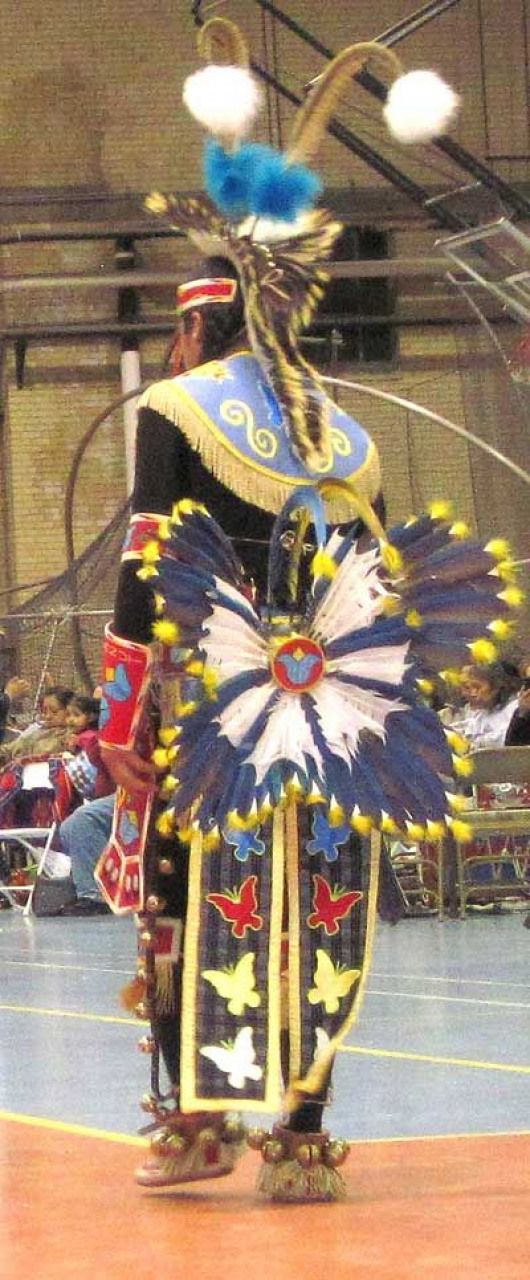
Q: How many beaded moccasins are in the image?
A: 2